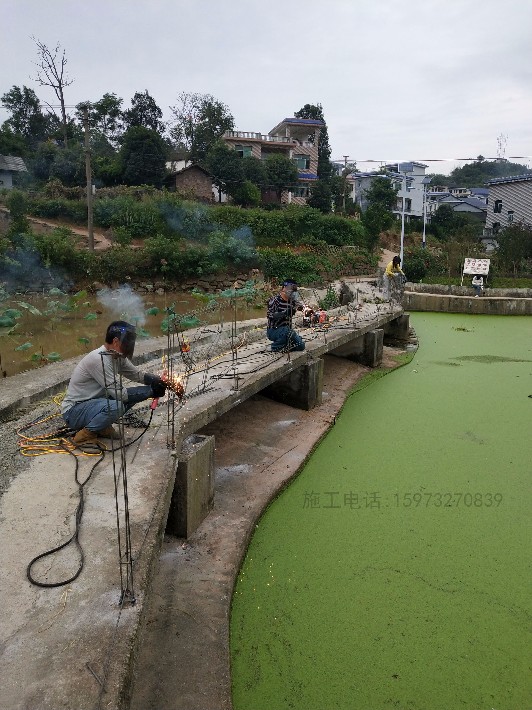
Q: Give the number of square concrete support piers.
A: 4